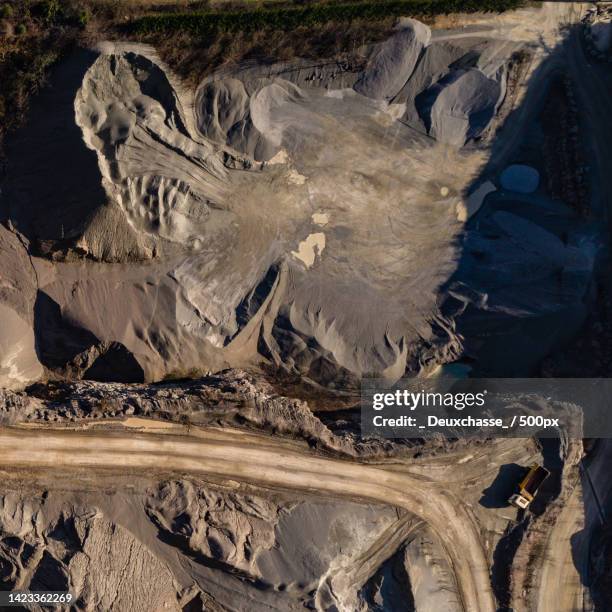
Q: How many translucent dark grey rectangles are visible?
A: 2